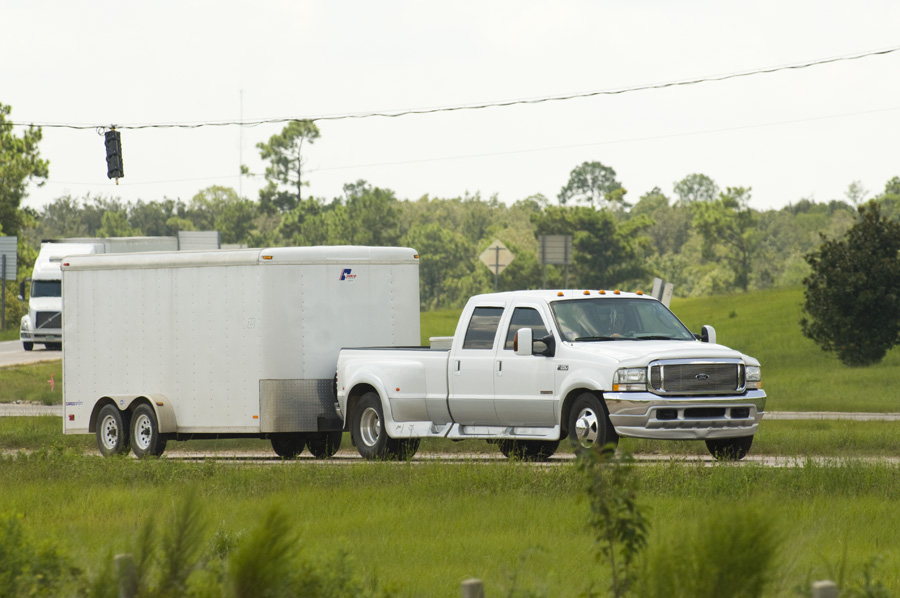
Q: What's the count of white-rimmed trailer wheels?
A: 2